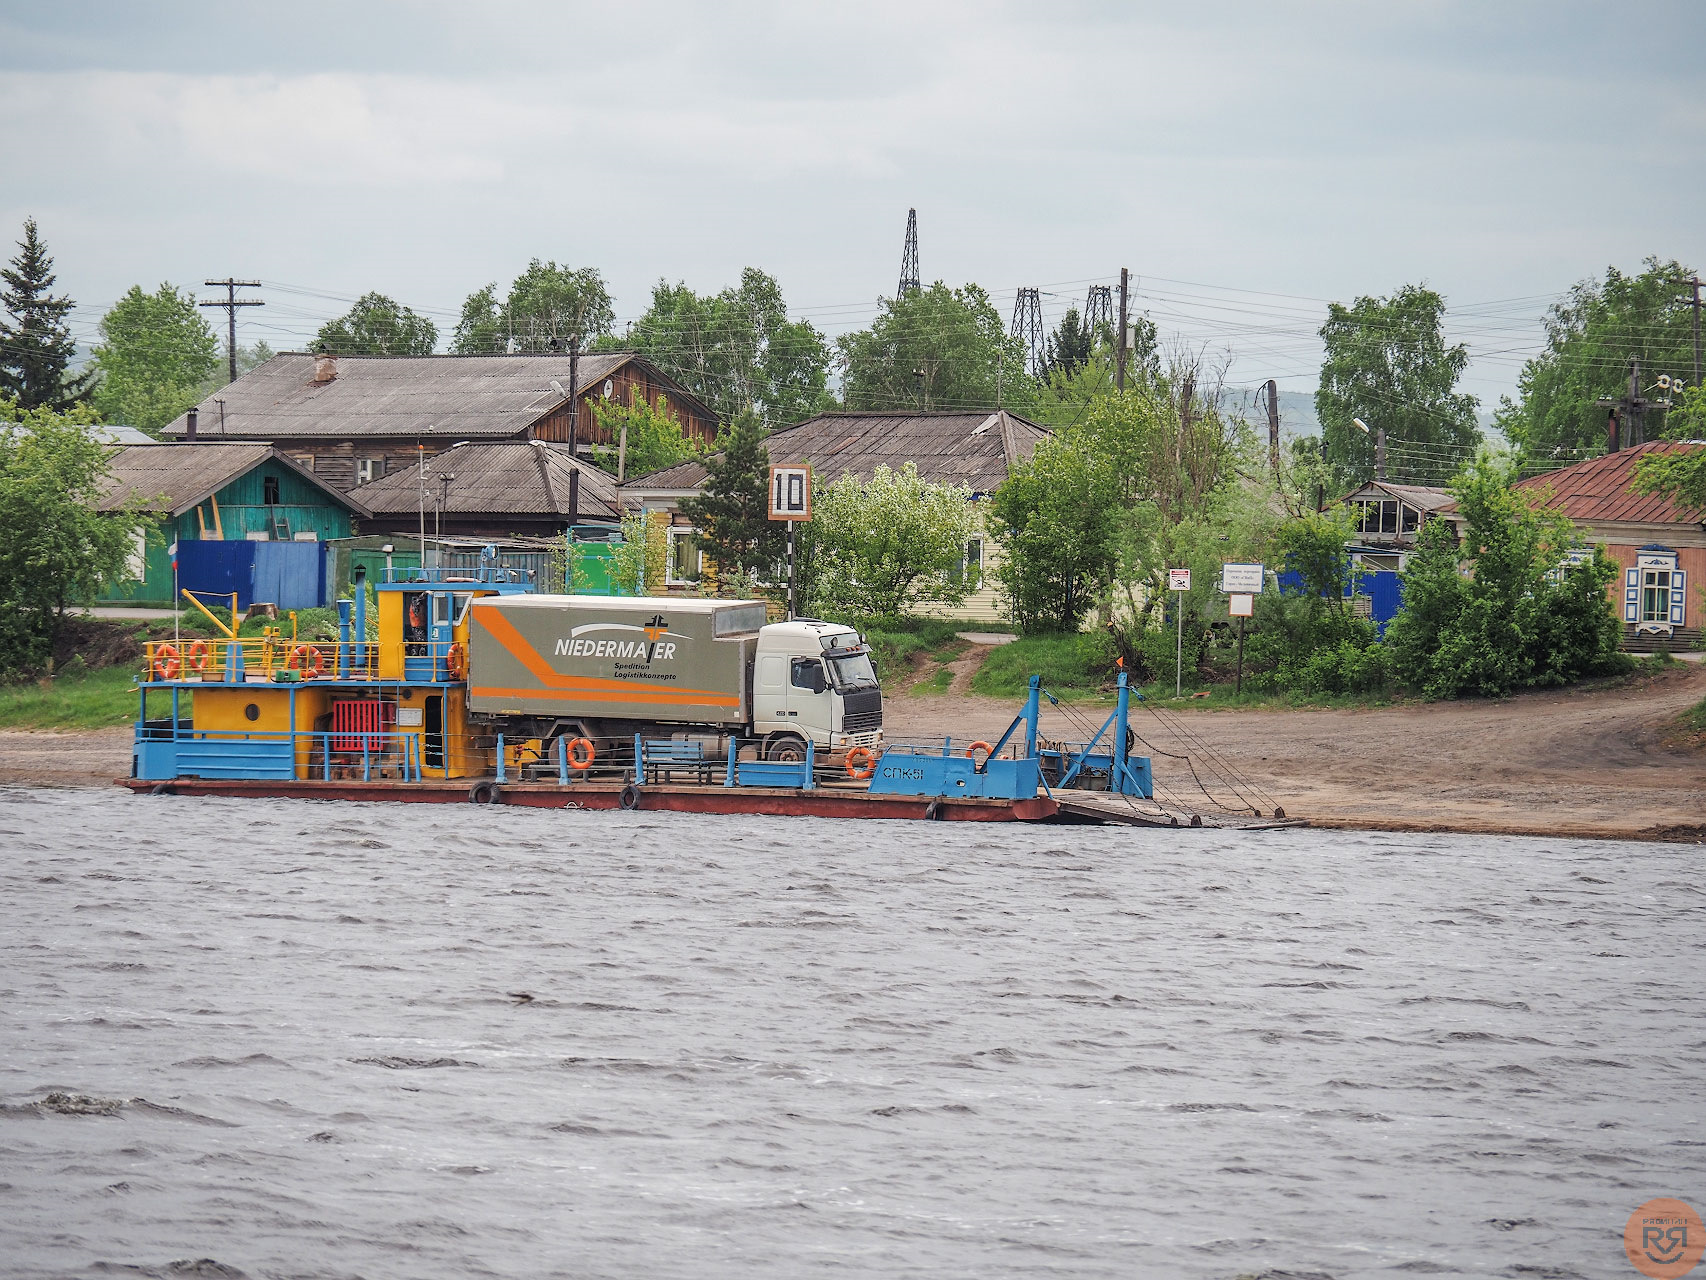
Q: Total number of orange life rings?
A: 7